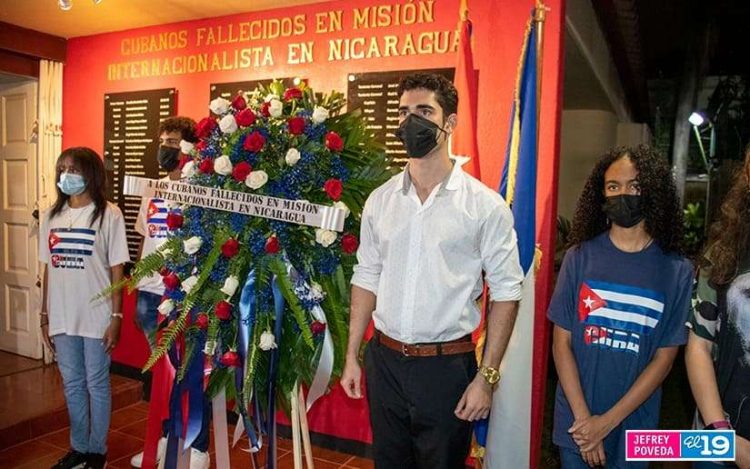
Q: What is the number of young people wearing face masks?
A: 4